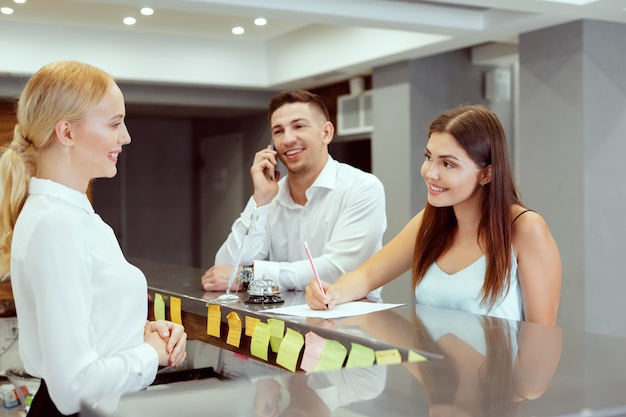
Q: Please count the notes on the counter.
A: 13